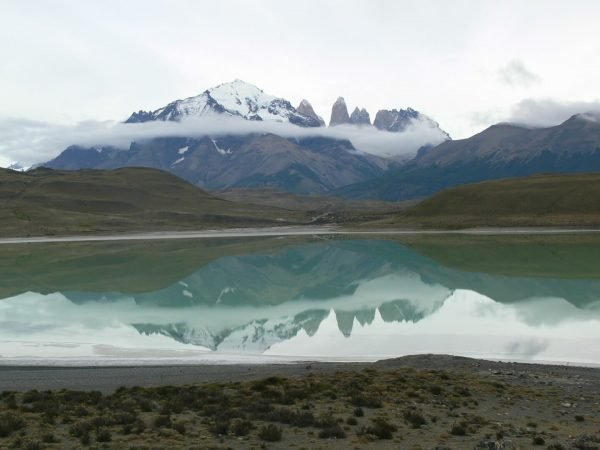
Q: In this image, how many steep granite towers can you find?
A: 3